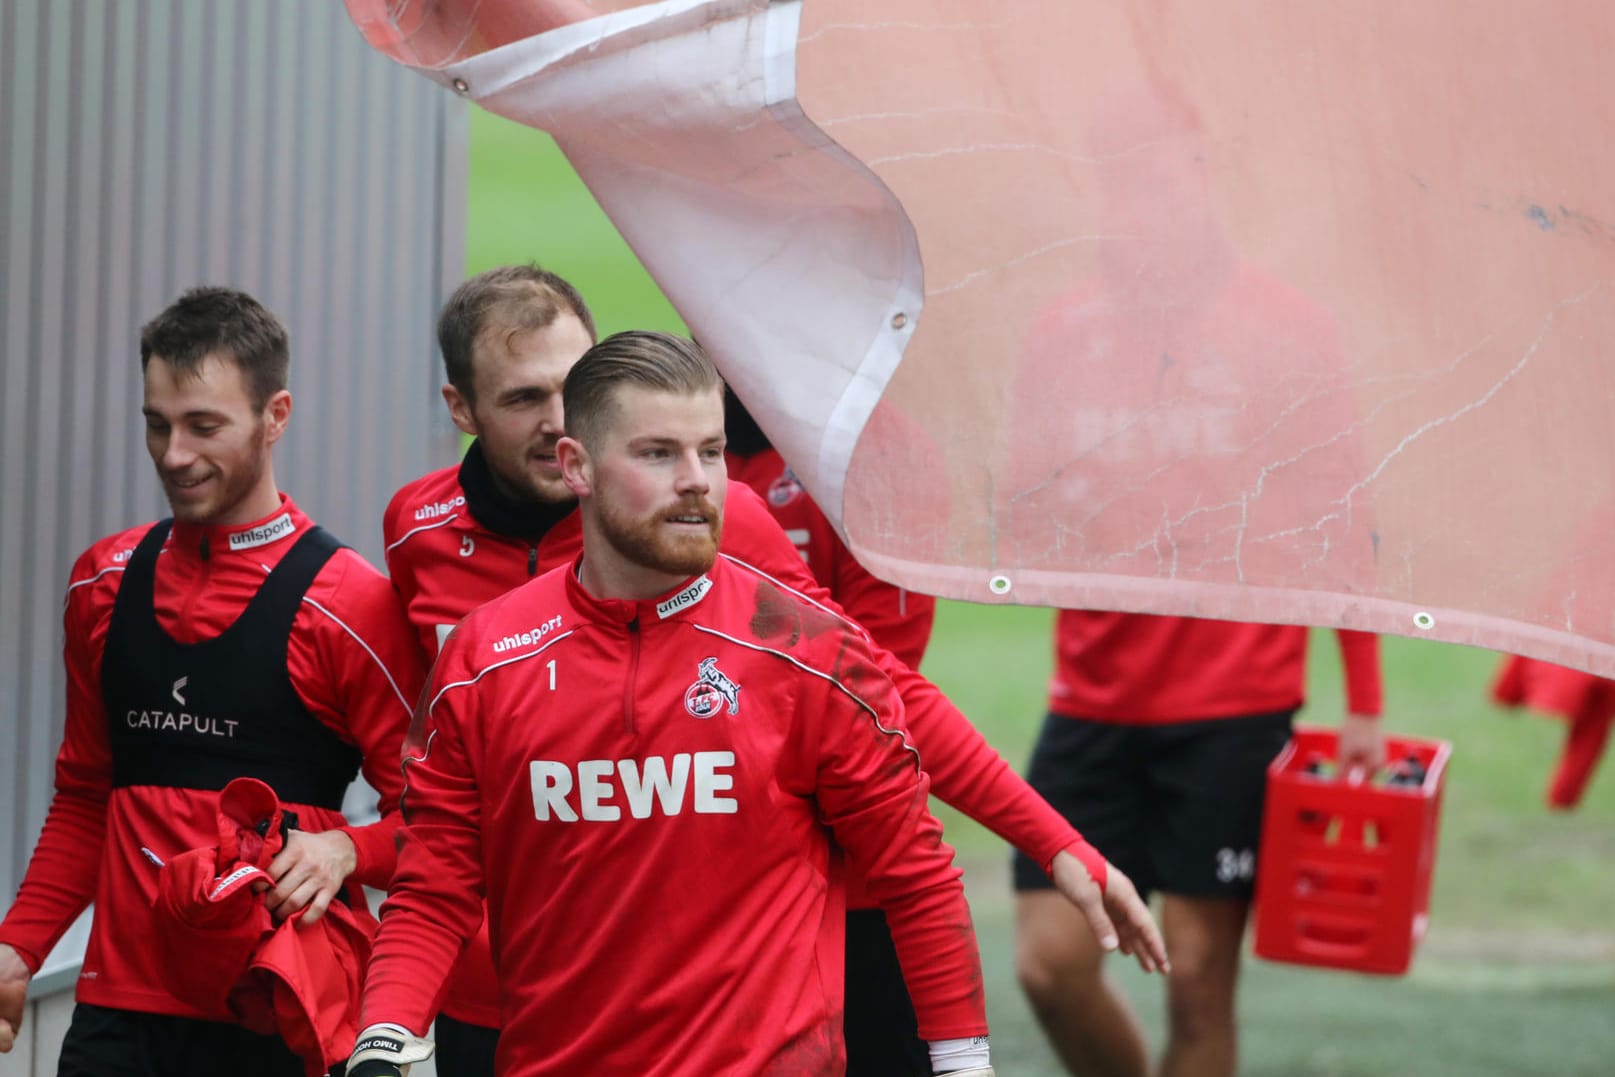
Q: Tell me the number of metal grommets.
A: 4